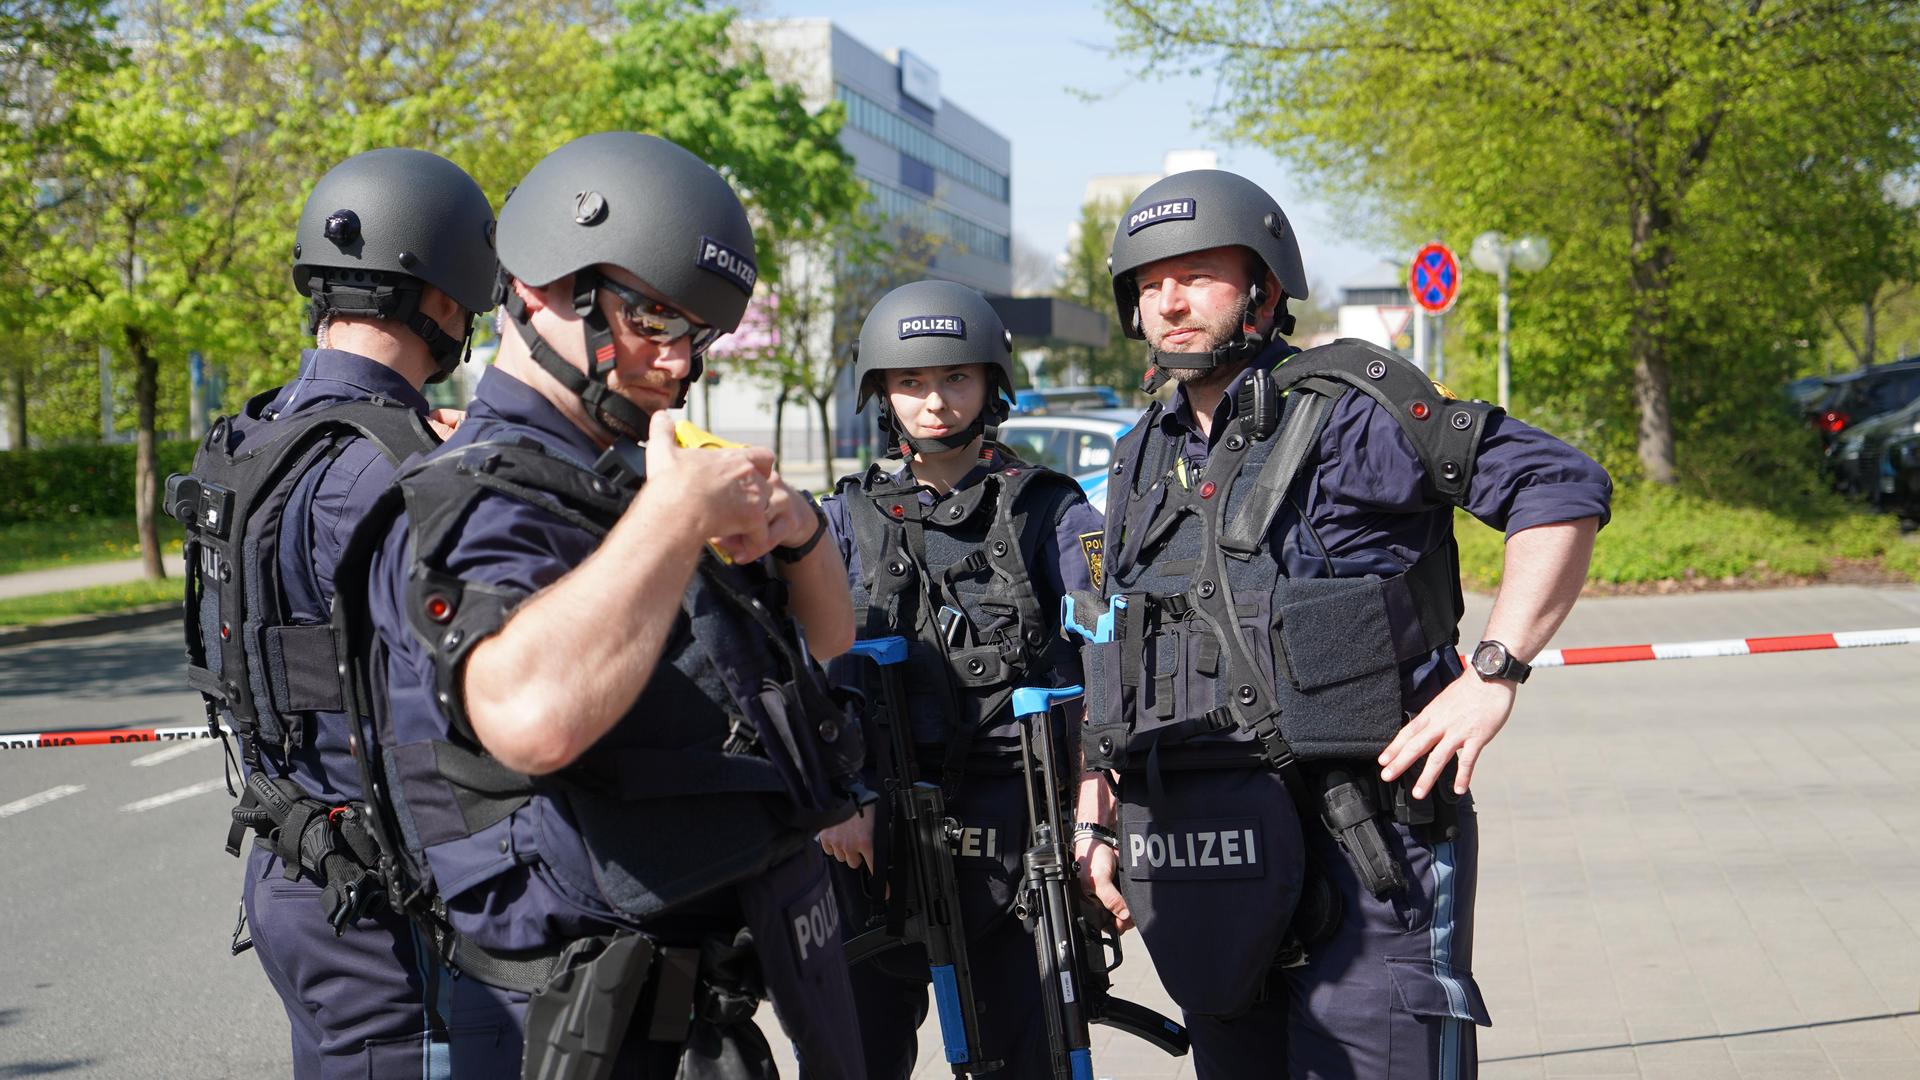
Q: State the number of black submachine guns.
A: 2